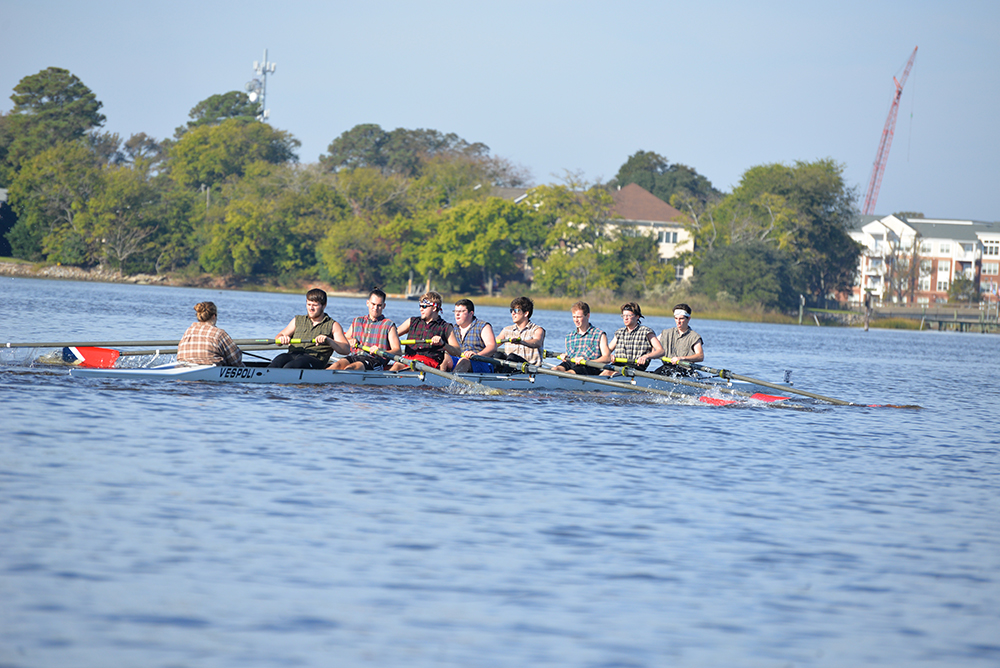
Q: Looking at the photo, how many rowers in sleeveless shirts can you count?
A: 8